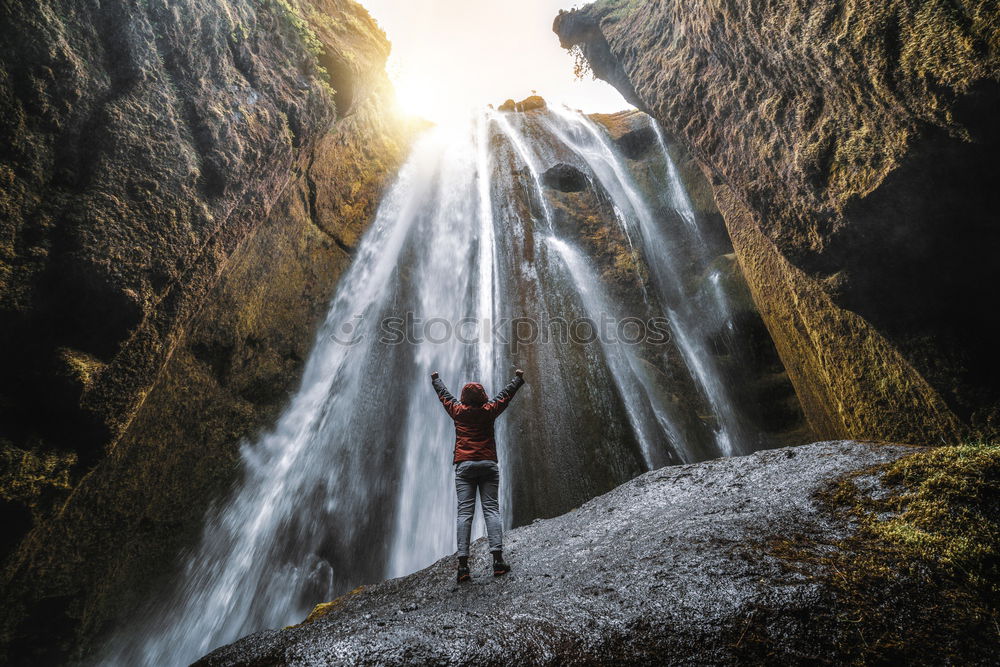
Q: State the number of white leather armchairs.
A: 0